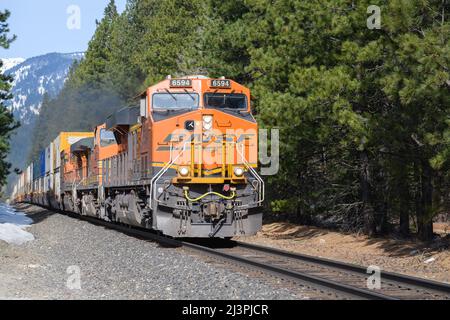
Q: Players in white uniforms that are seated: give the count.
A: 0